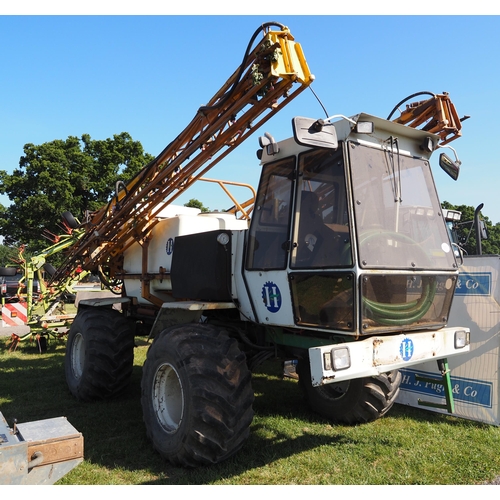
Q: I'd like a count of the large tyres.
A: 3